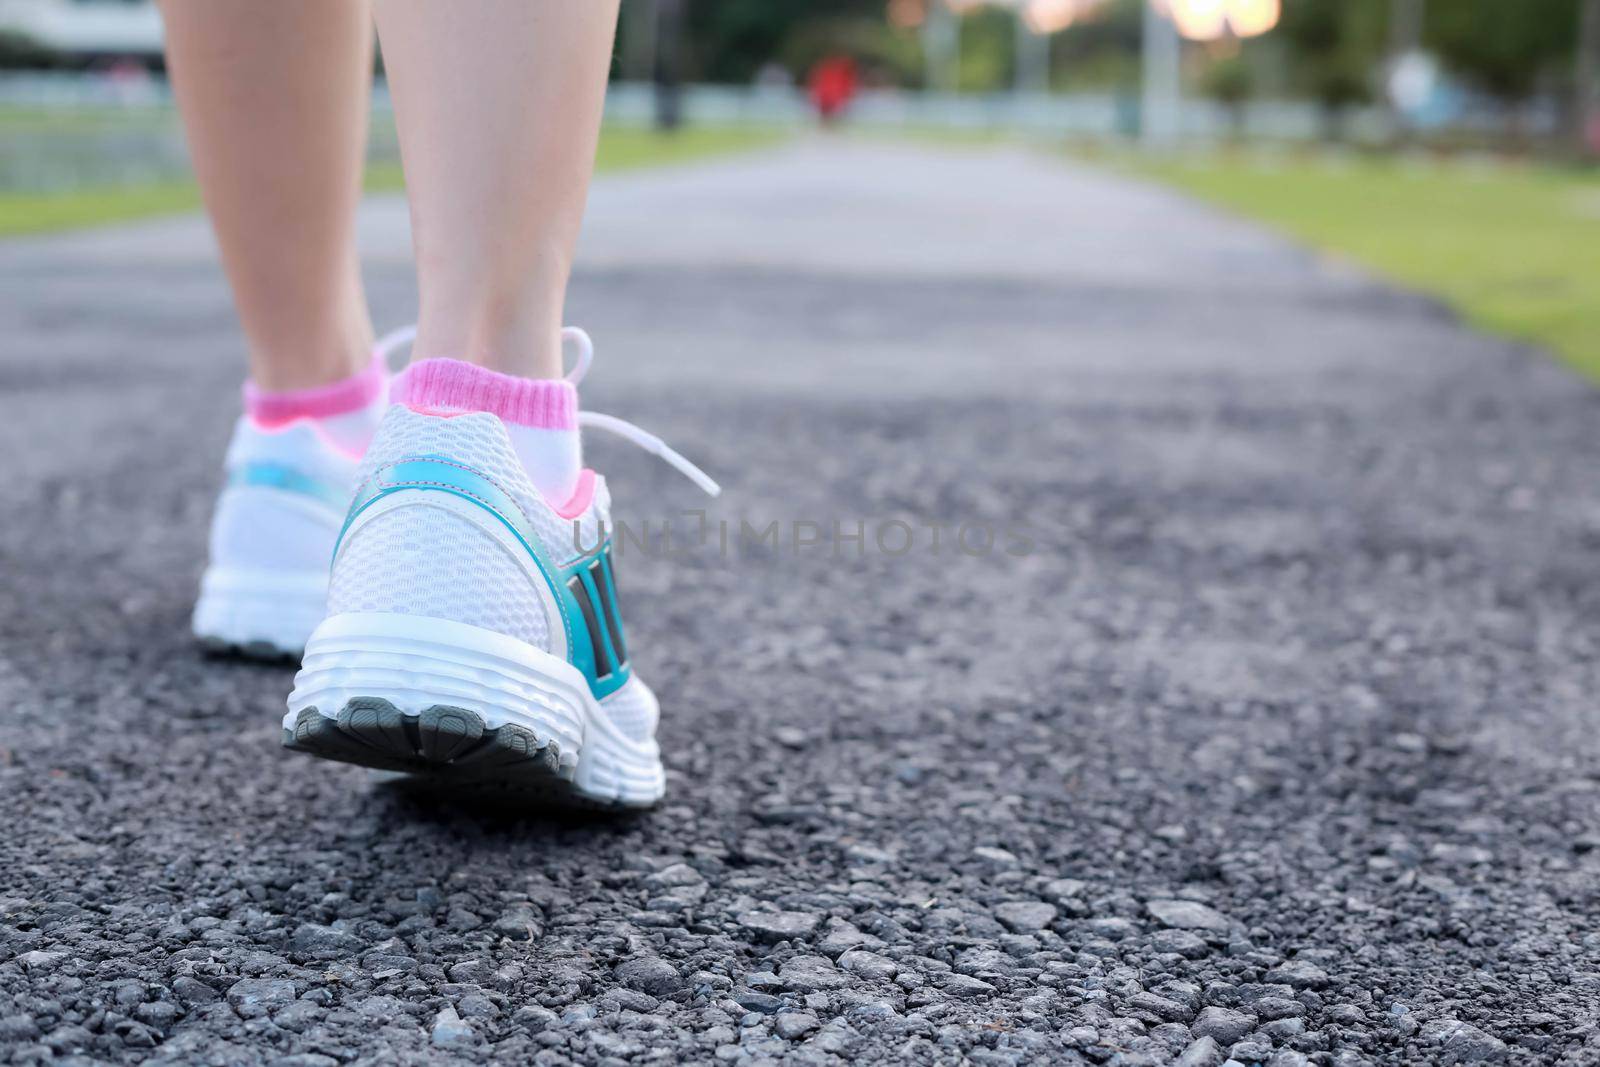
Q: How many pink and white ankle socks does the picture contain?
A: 2